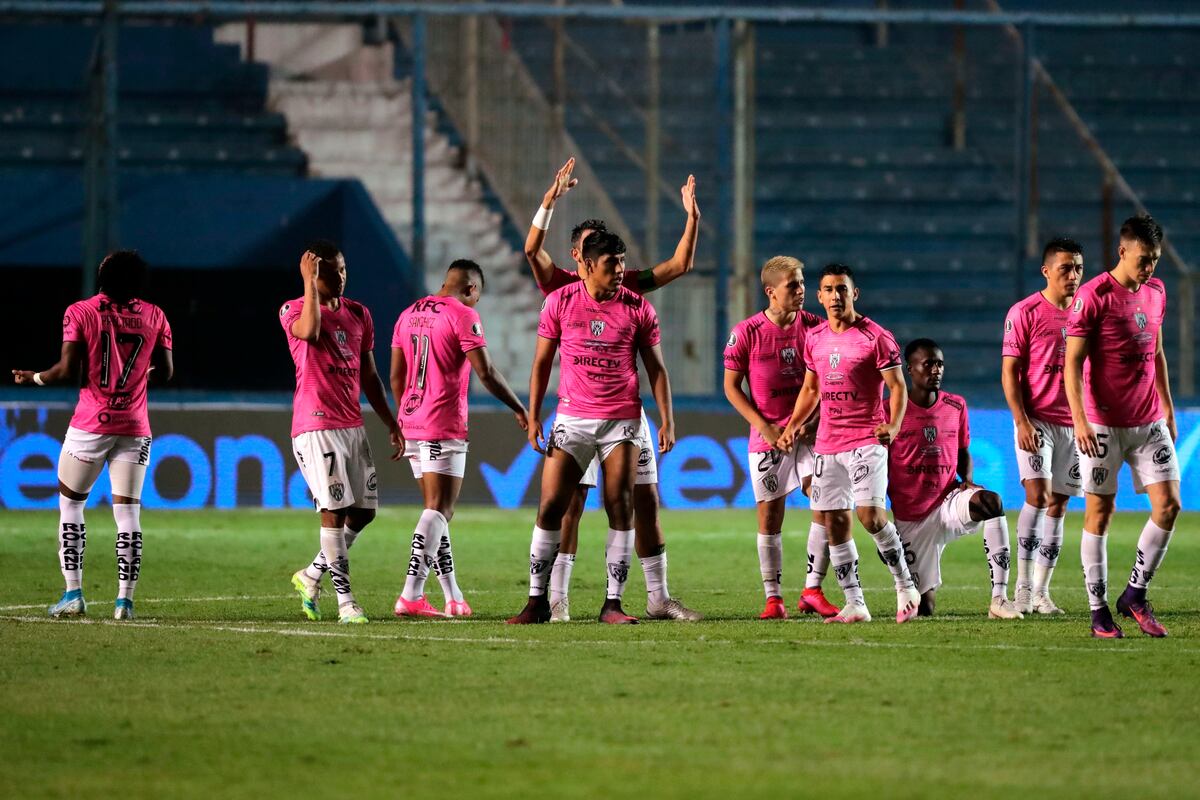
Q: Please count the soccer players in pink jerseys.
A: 10